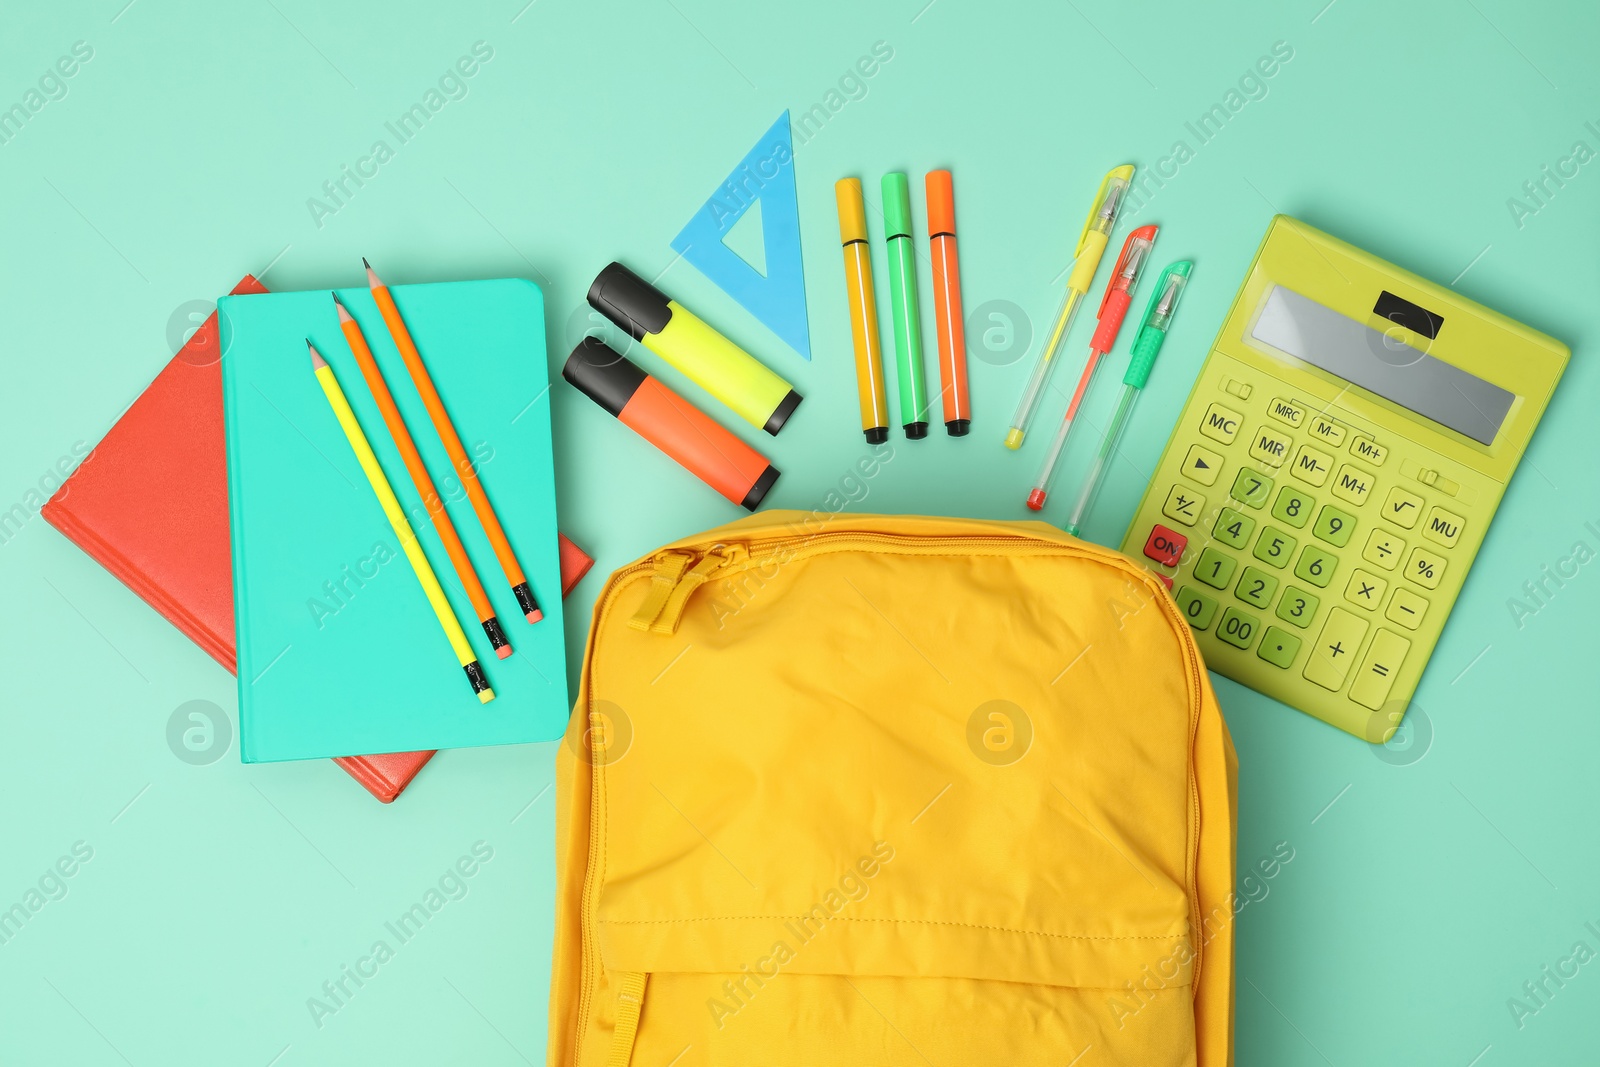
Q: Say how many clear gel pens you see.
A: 3